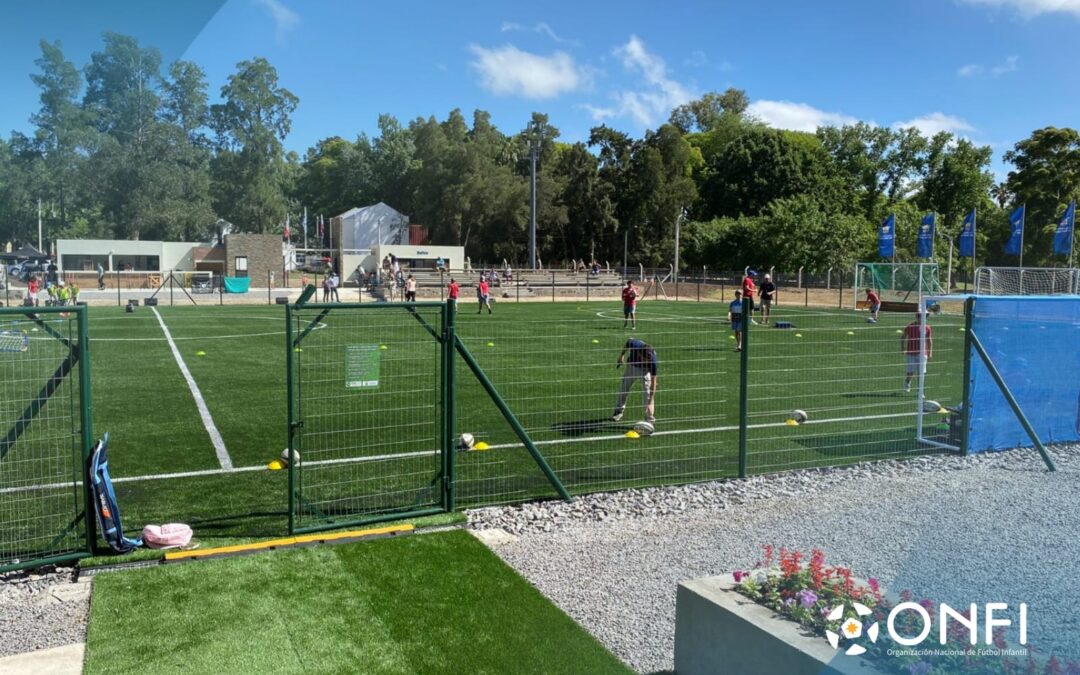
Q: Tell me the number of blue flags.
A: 5